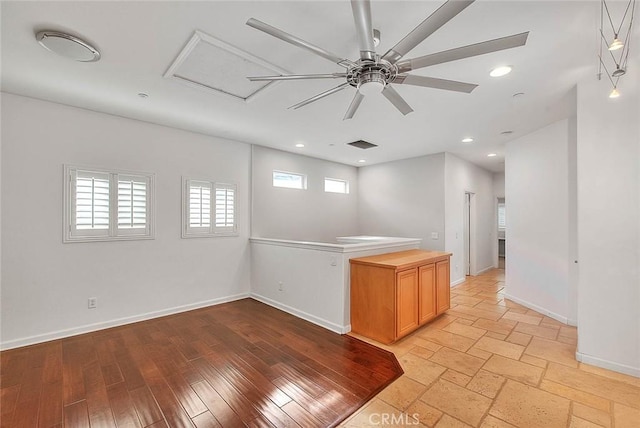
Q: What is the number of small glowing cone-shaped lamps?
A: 2